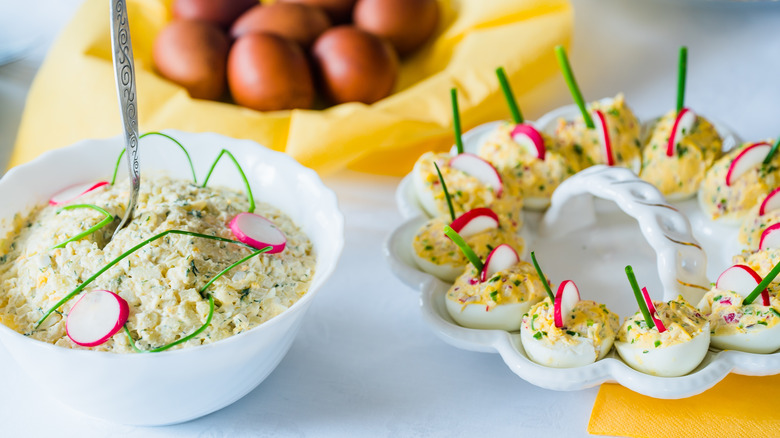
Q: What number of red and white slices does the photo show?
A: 15